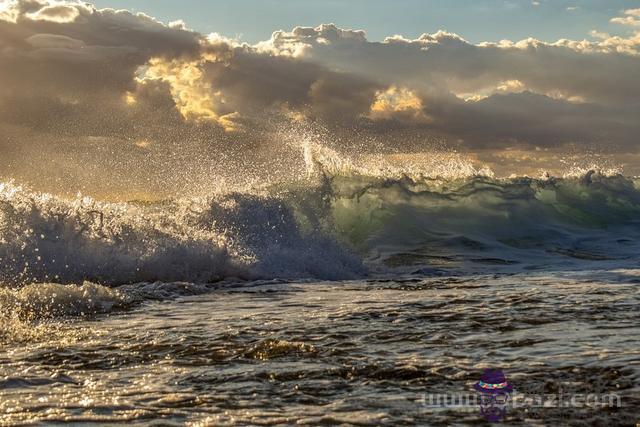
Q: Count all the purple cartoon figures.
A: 1